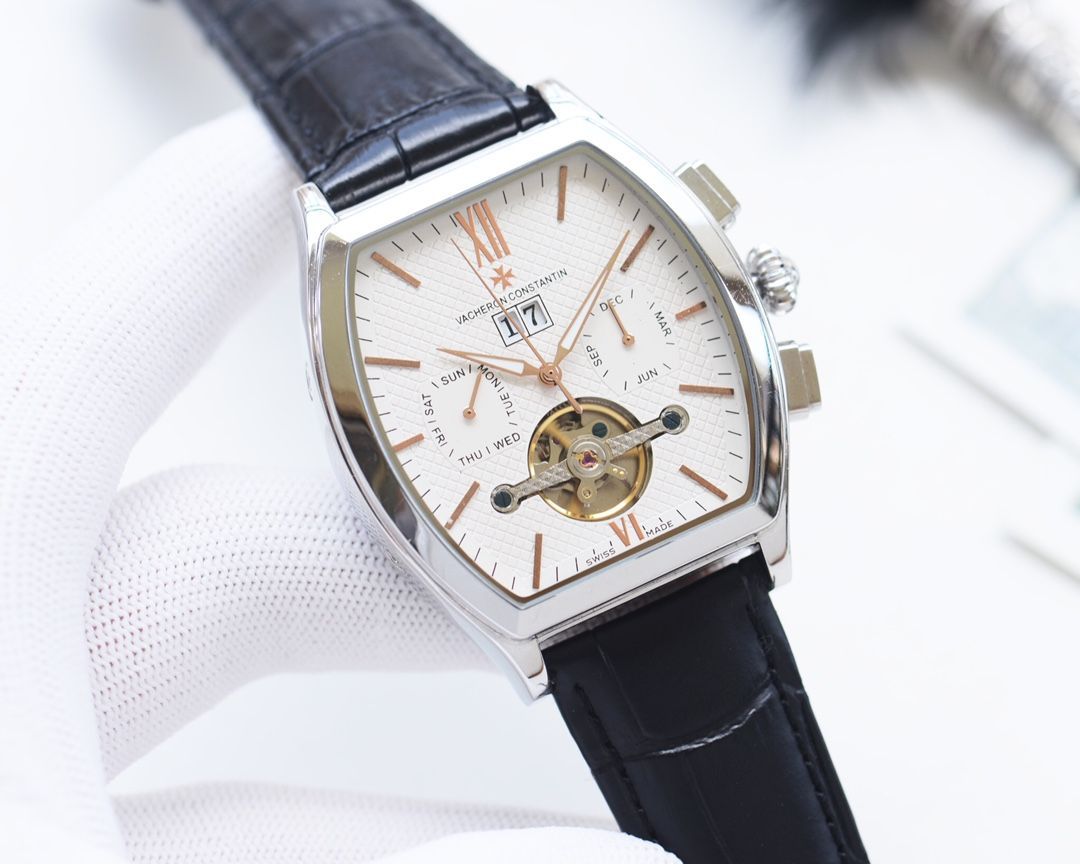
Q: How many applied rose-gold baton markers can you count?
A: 10